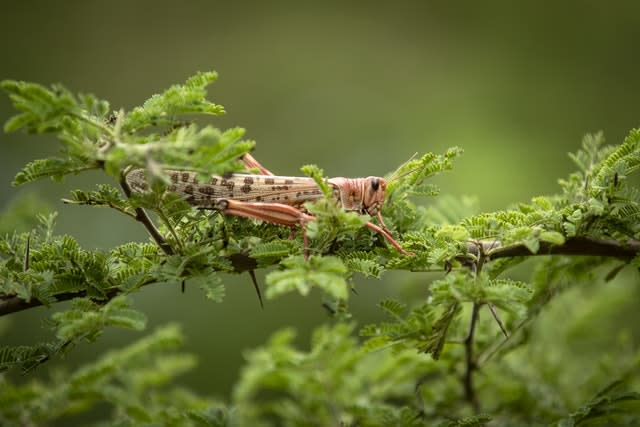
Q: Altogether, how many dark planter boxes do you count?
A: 0